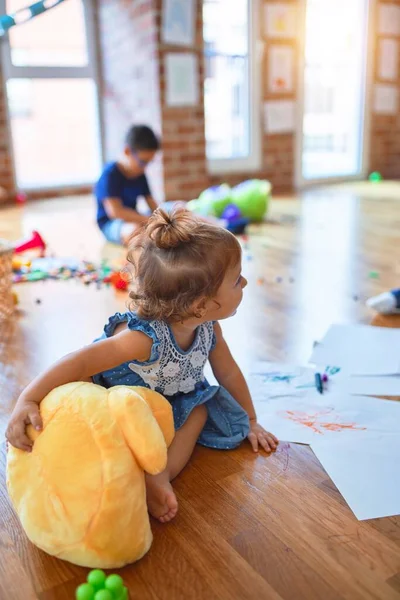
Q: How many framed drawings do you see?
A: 8